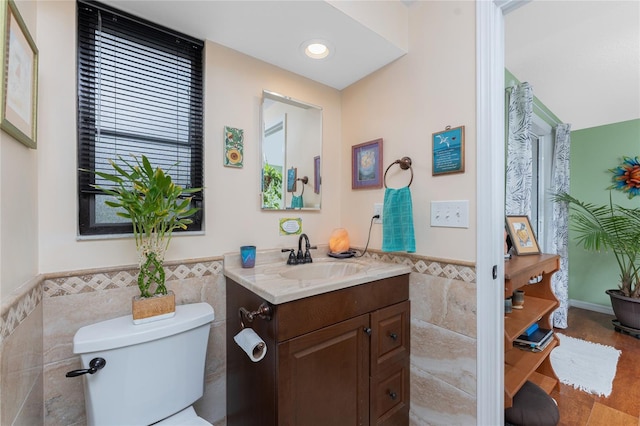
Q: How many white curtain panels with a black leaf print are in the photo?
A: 2